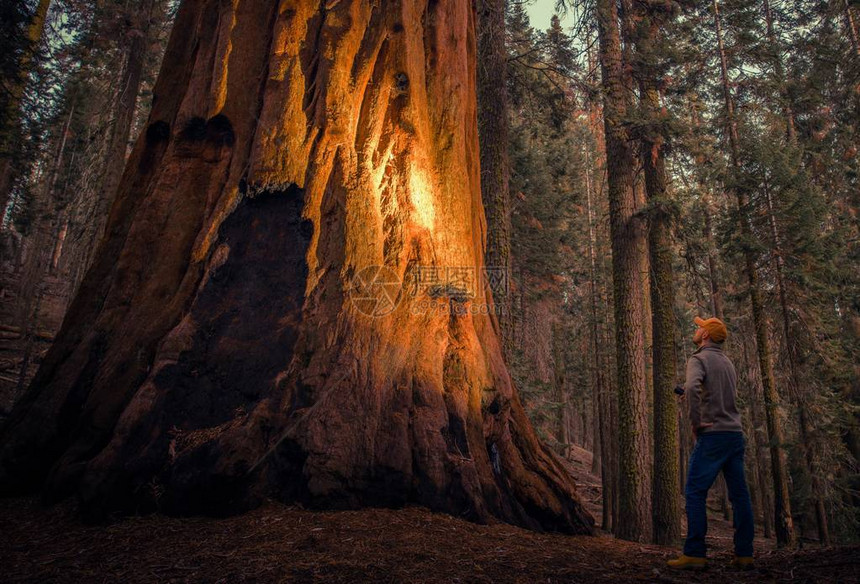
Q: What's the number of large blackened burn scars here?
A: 1